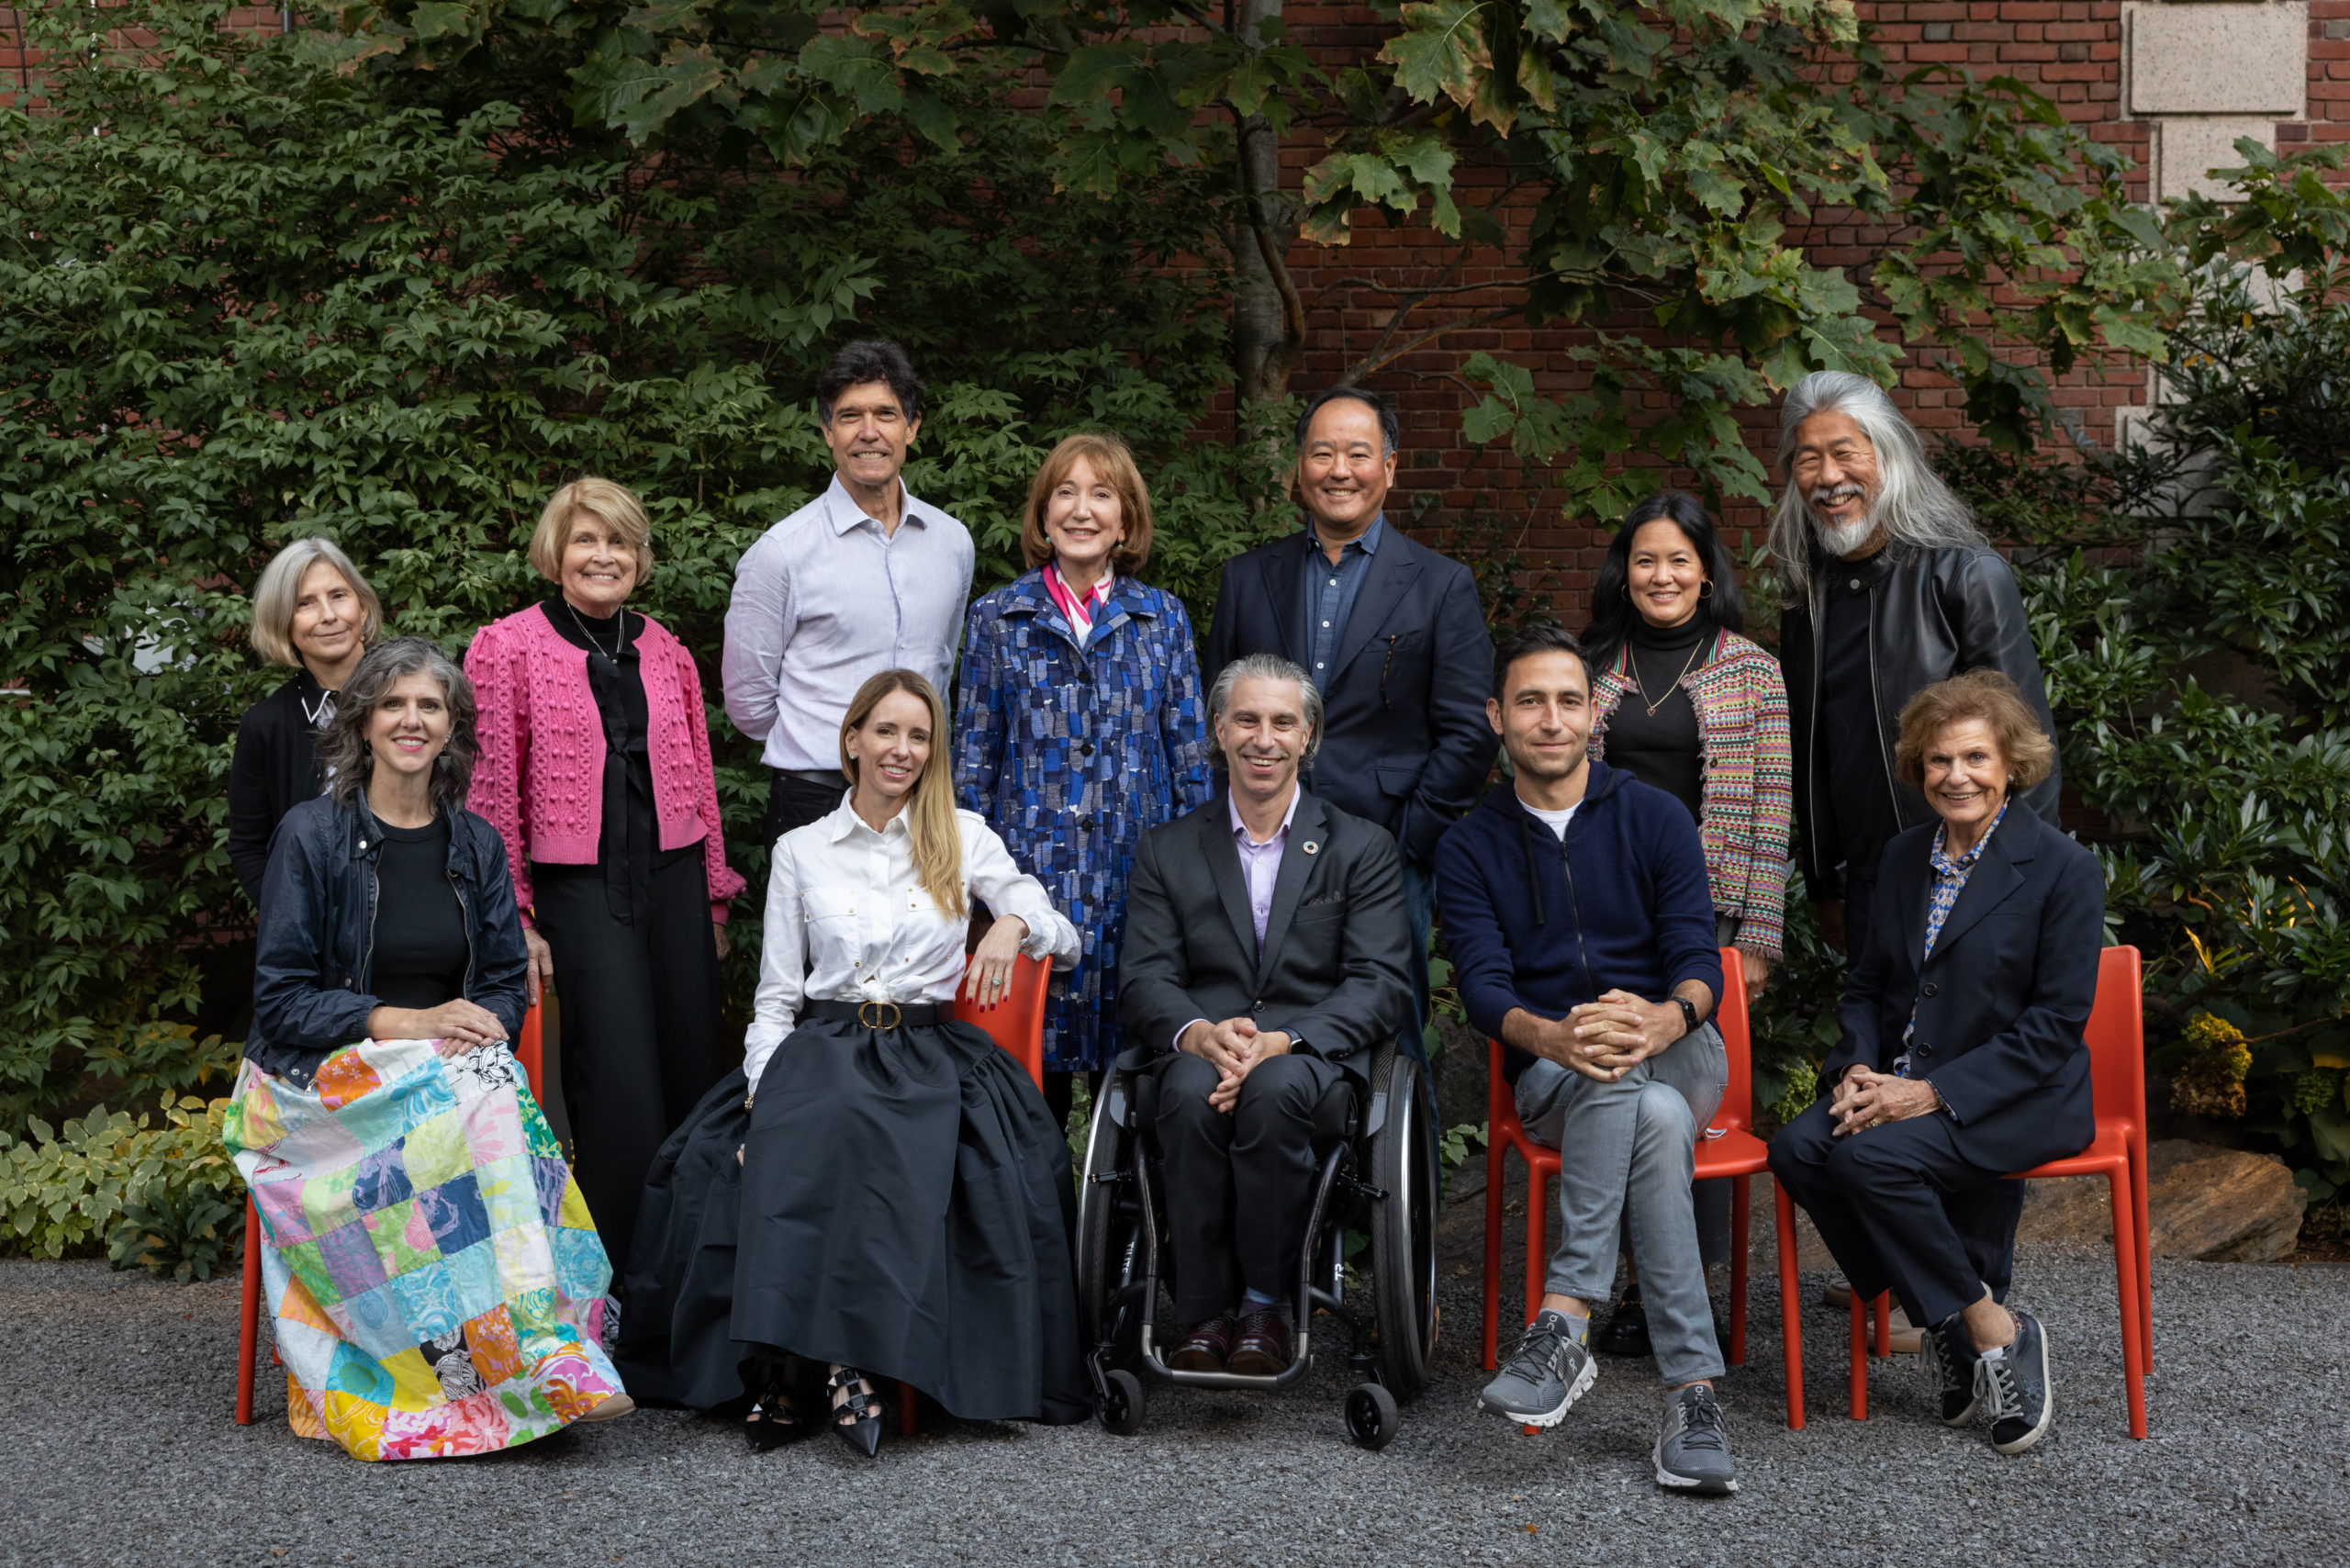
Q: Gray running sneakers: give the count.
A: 2